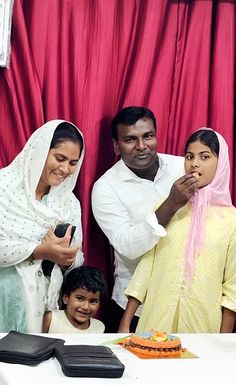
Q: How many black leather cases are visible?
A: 2